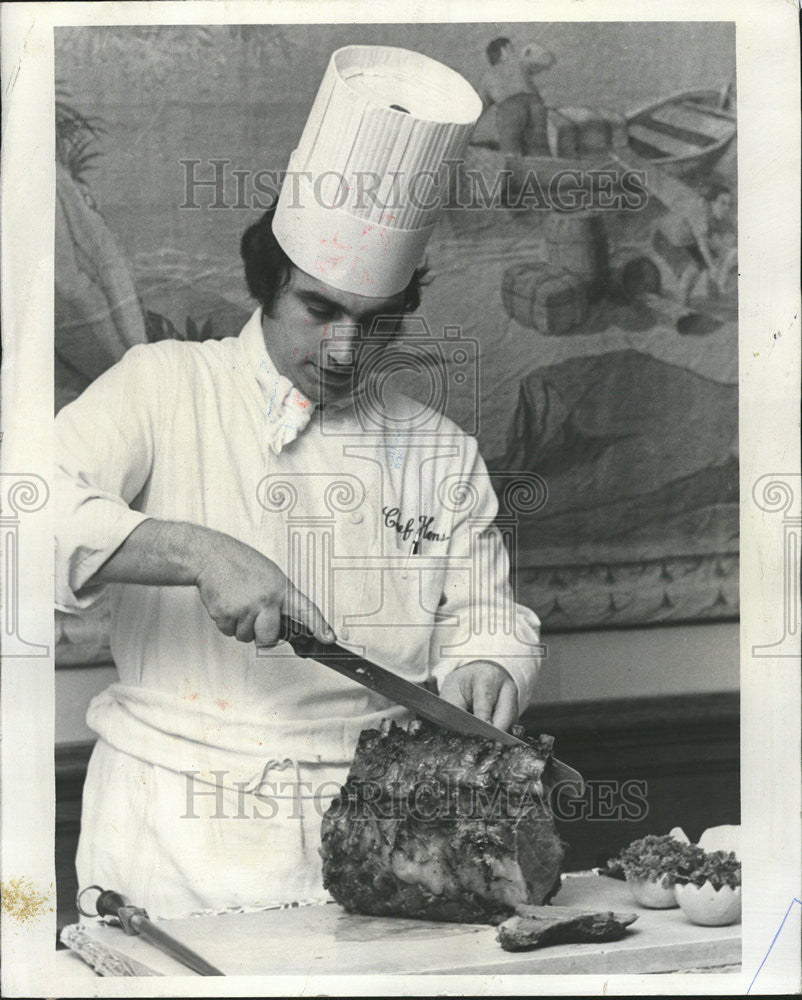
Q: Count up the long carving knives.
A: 1